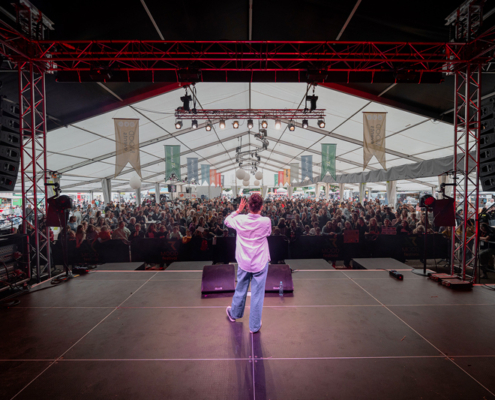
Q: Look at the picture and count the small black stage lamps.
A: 11